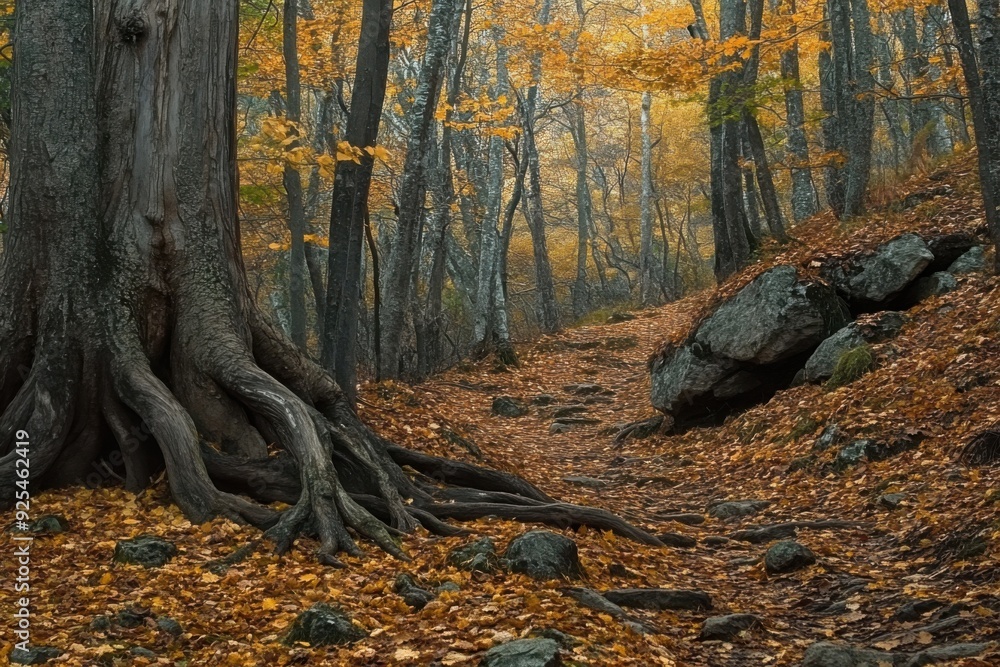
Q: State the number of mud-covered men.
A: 0